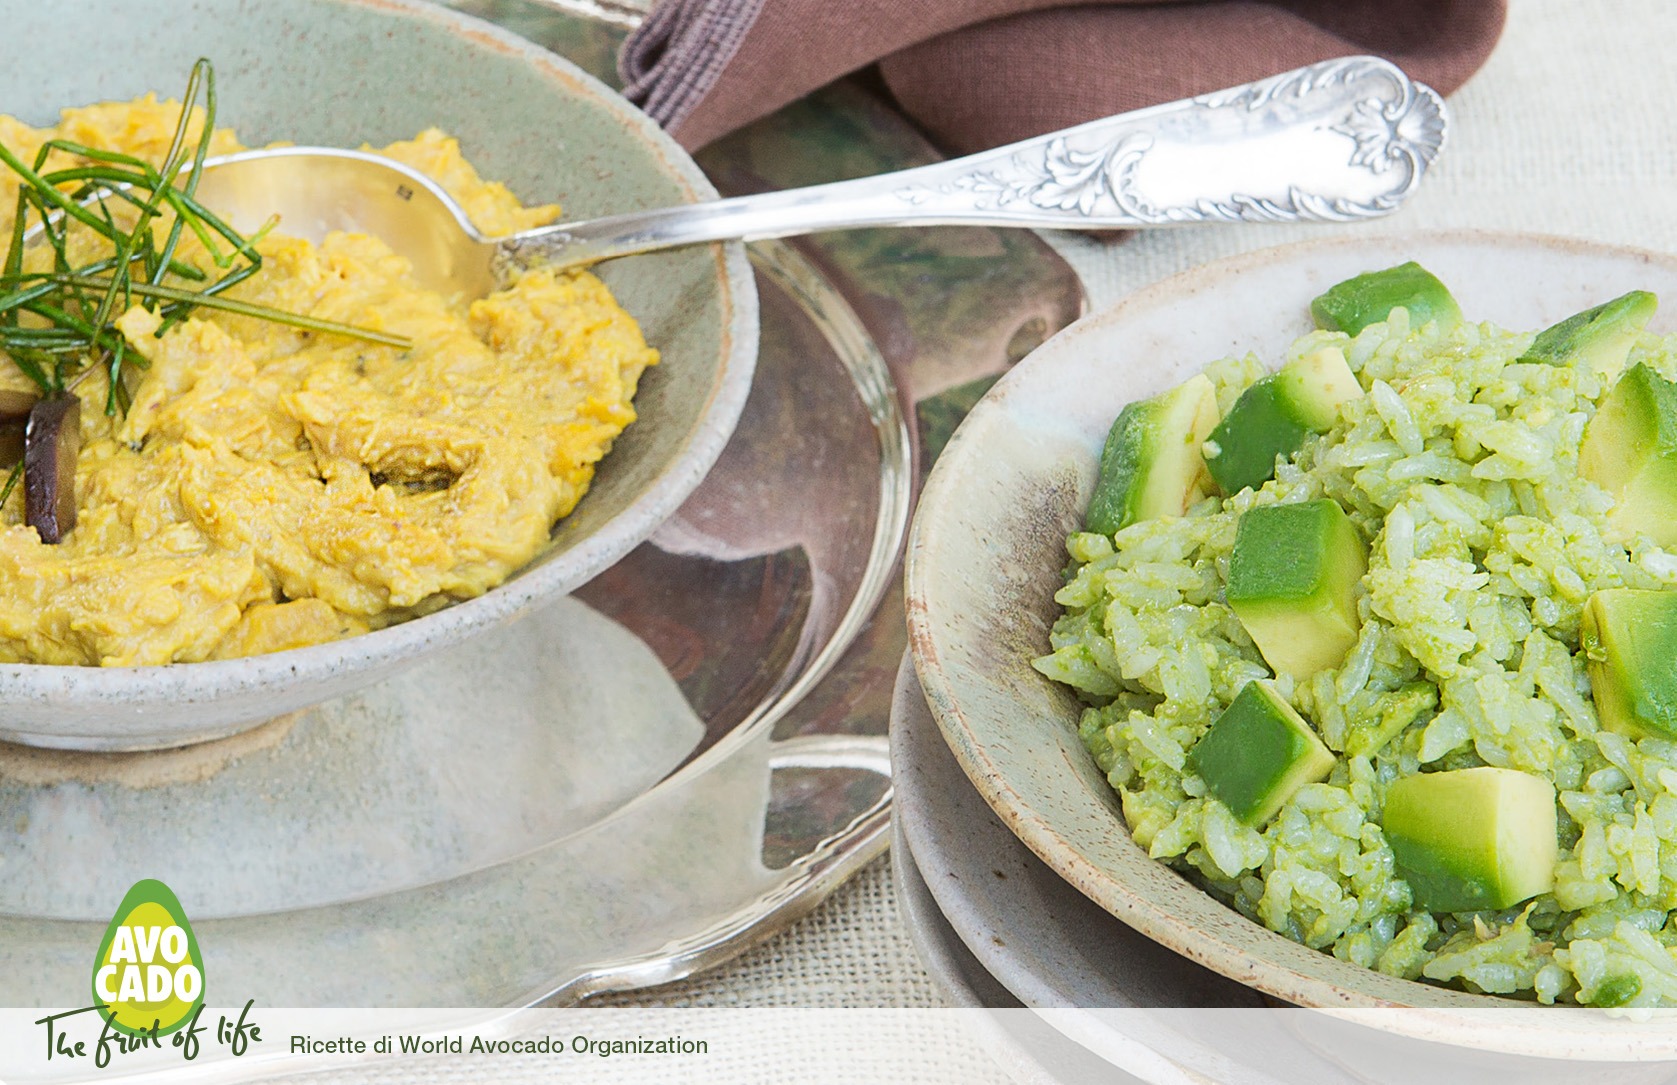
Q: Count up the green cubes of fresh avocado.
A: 9